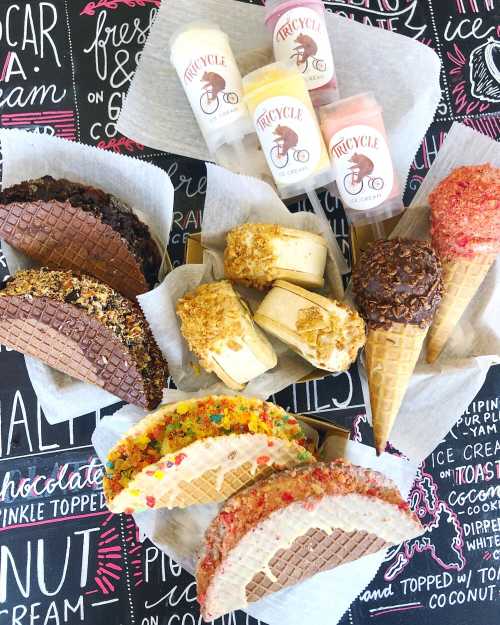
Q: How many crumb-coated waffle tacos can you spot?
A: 4